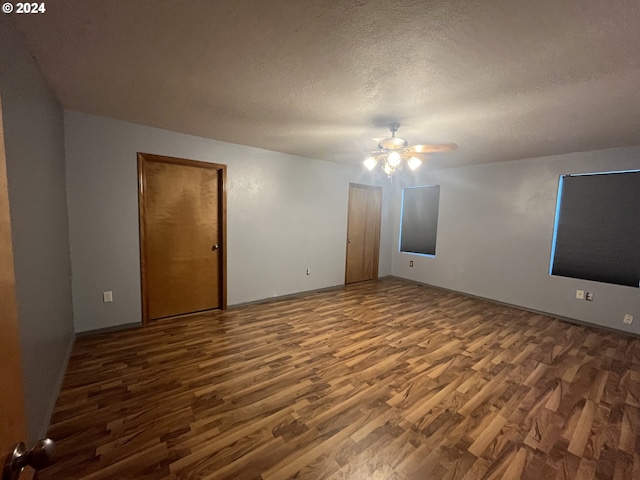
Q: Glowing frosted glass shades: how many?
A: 4